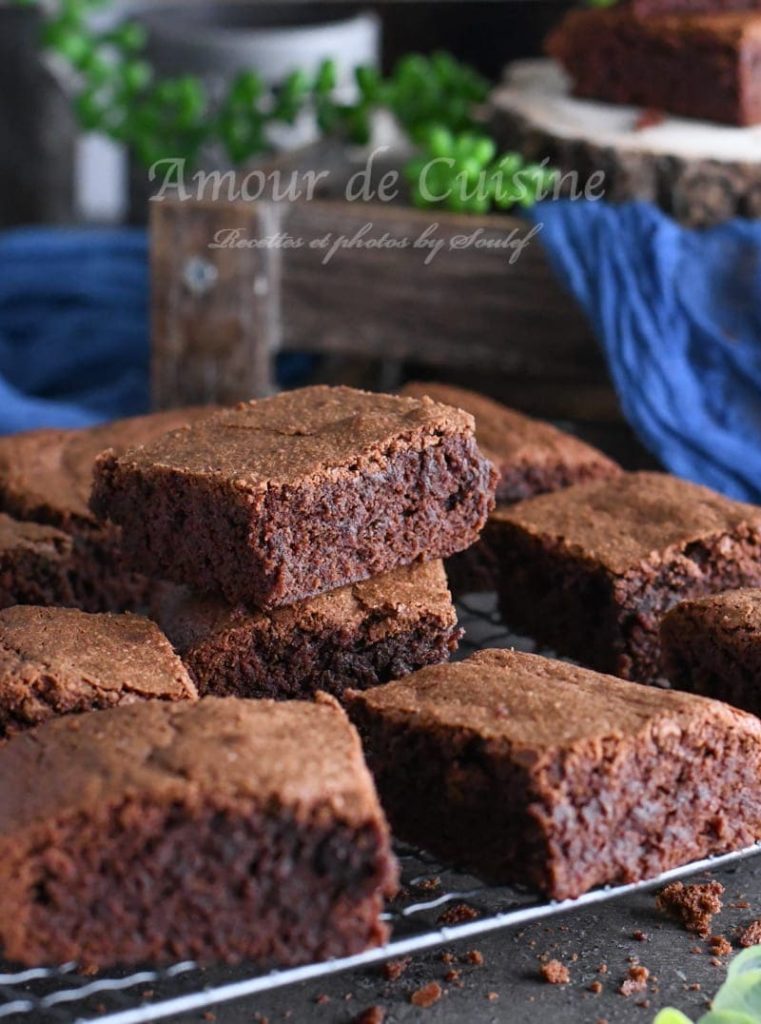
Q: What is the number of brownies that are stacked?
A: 2